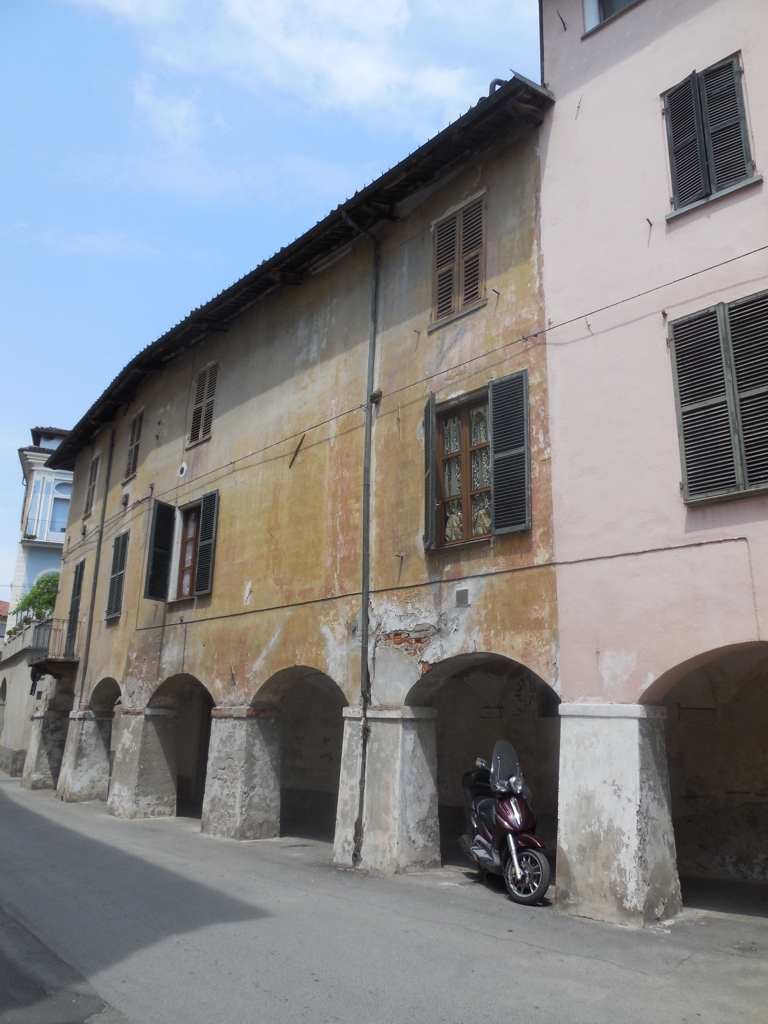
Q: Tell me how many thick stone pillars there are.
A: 6